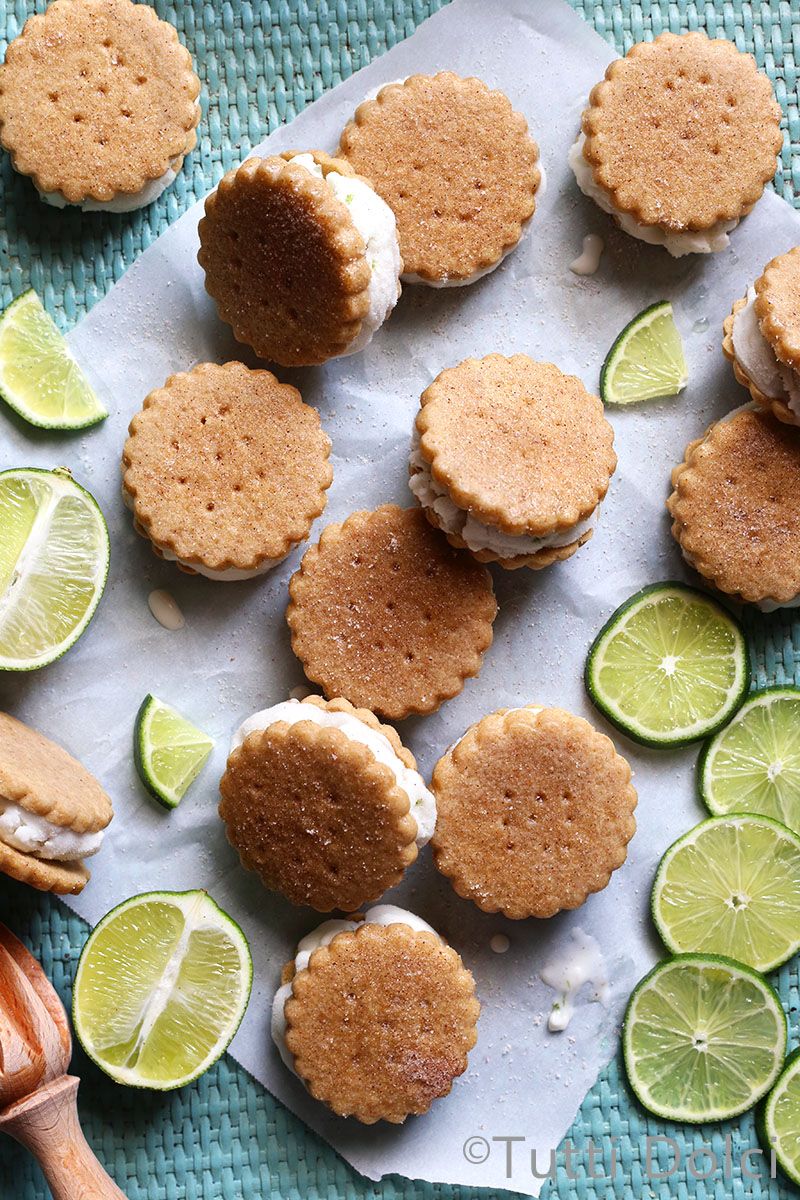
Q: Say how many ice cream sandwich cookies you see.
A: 13